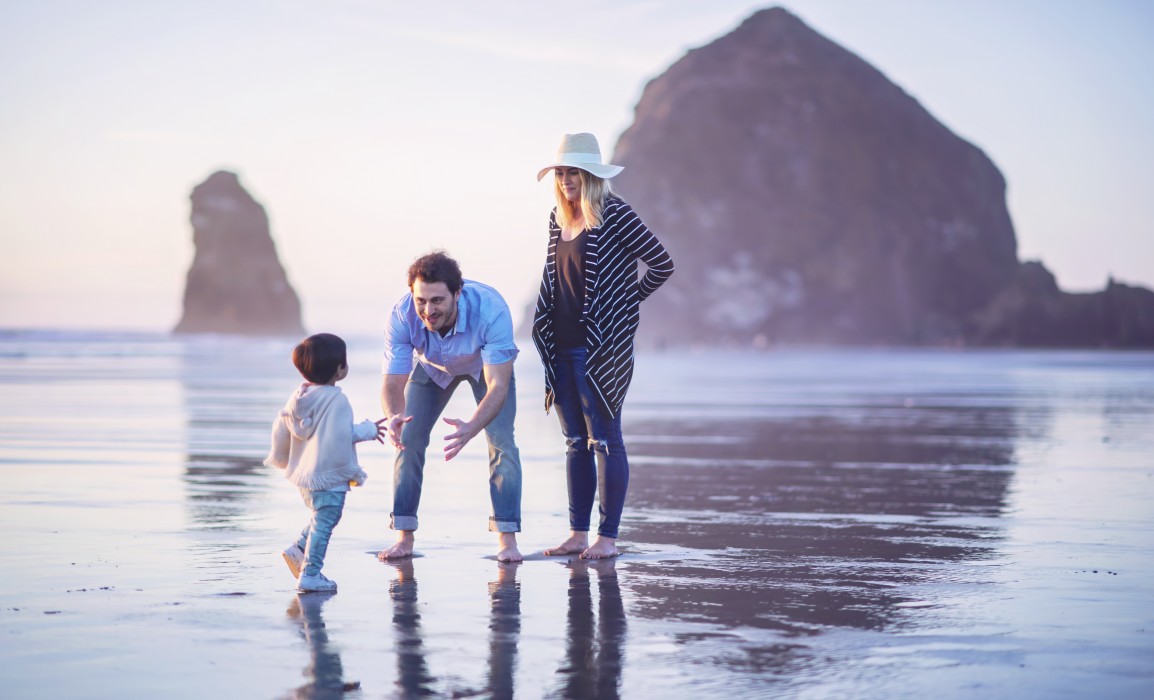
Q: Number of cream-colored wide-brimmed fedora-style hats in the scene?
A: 1